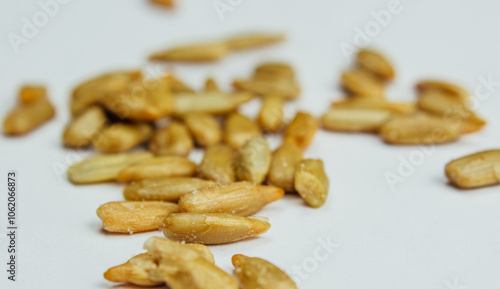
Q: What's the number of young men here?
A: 0